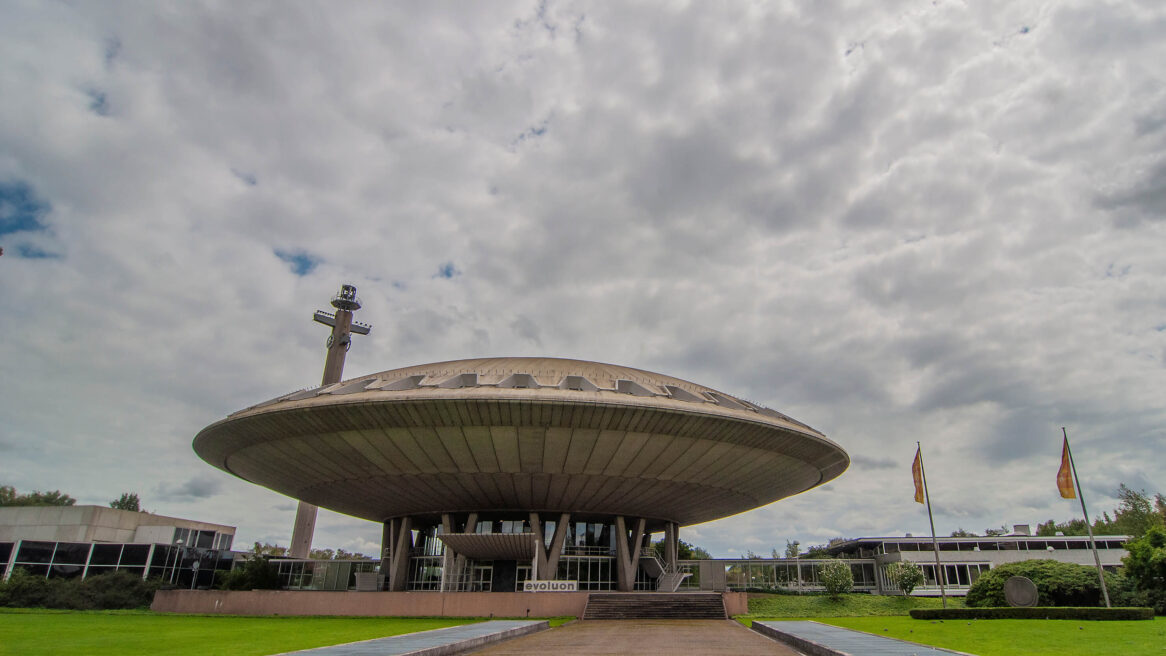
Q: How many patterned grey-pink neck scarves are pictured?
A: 0